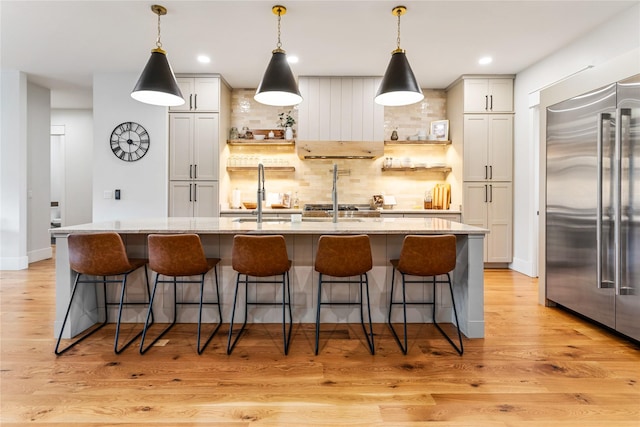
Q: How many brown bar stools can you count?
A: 5